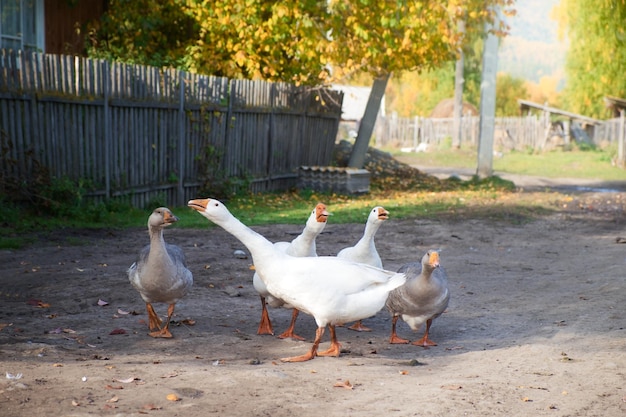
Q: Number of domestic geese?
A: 5